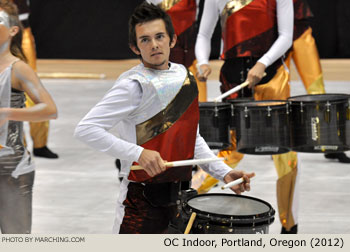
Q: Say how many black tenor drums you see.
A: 3